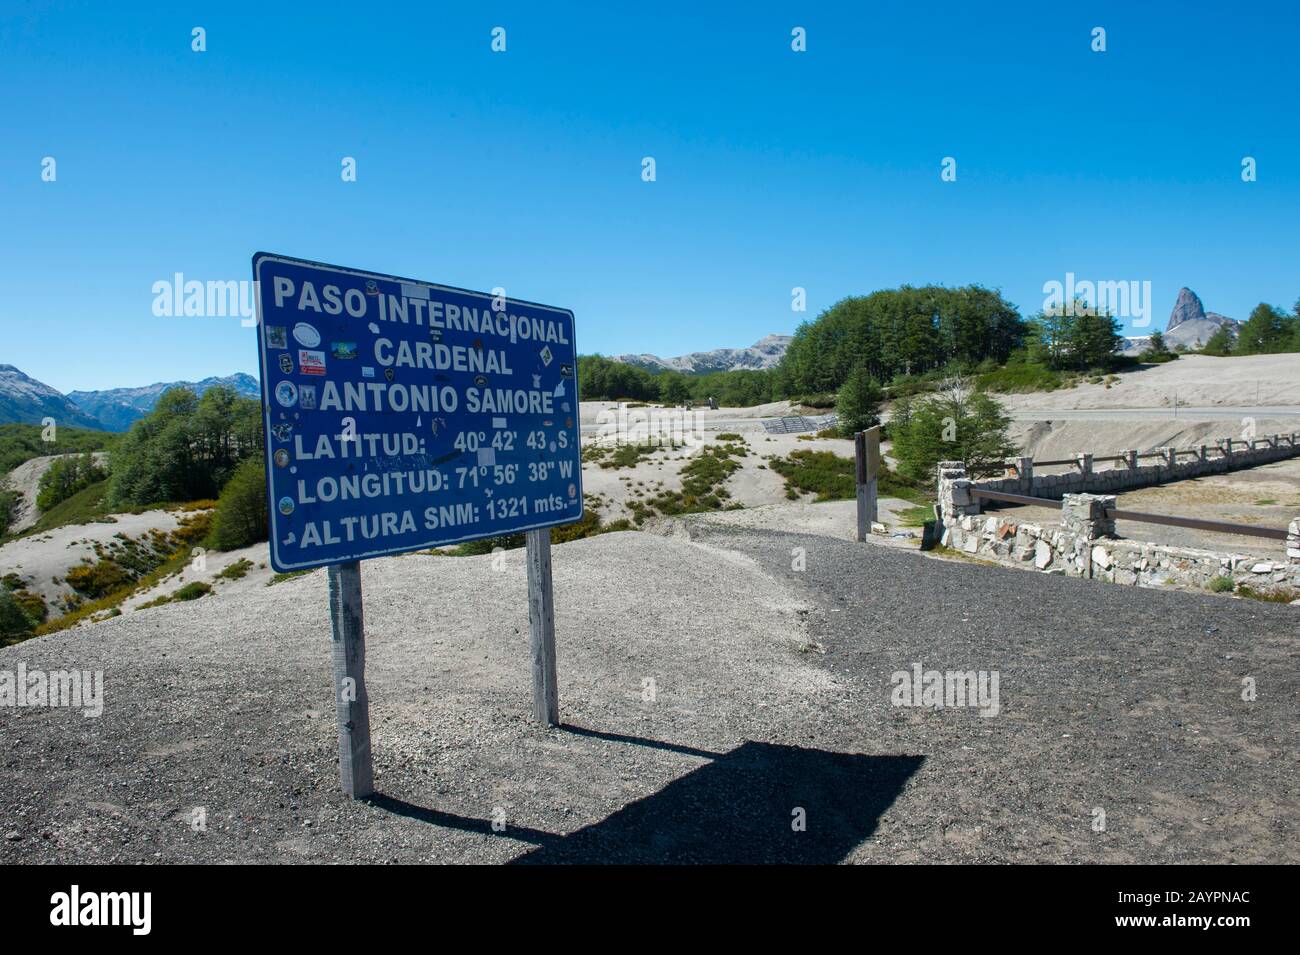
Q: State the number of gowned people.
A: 0